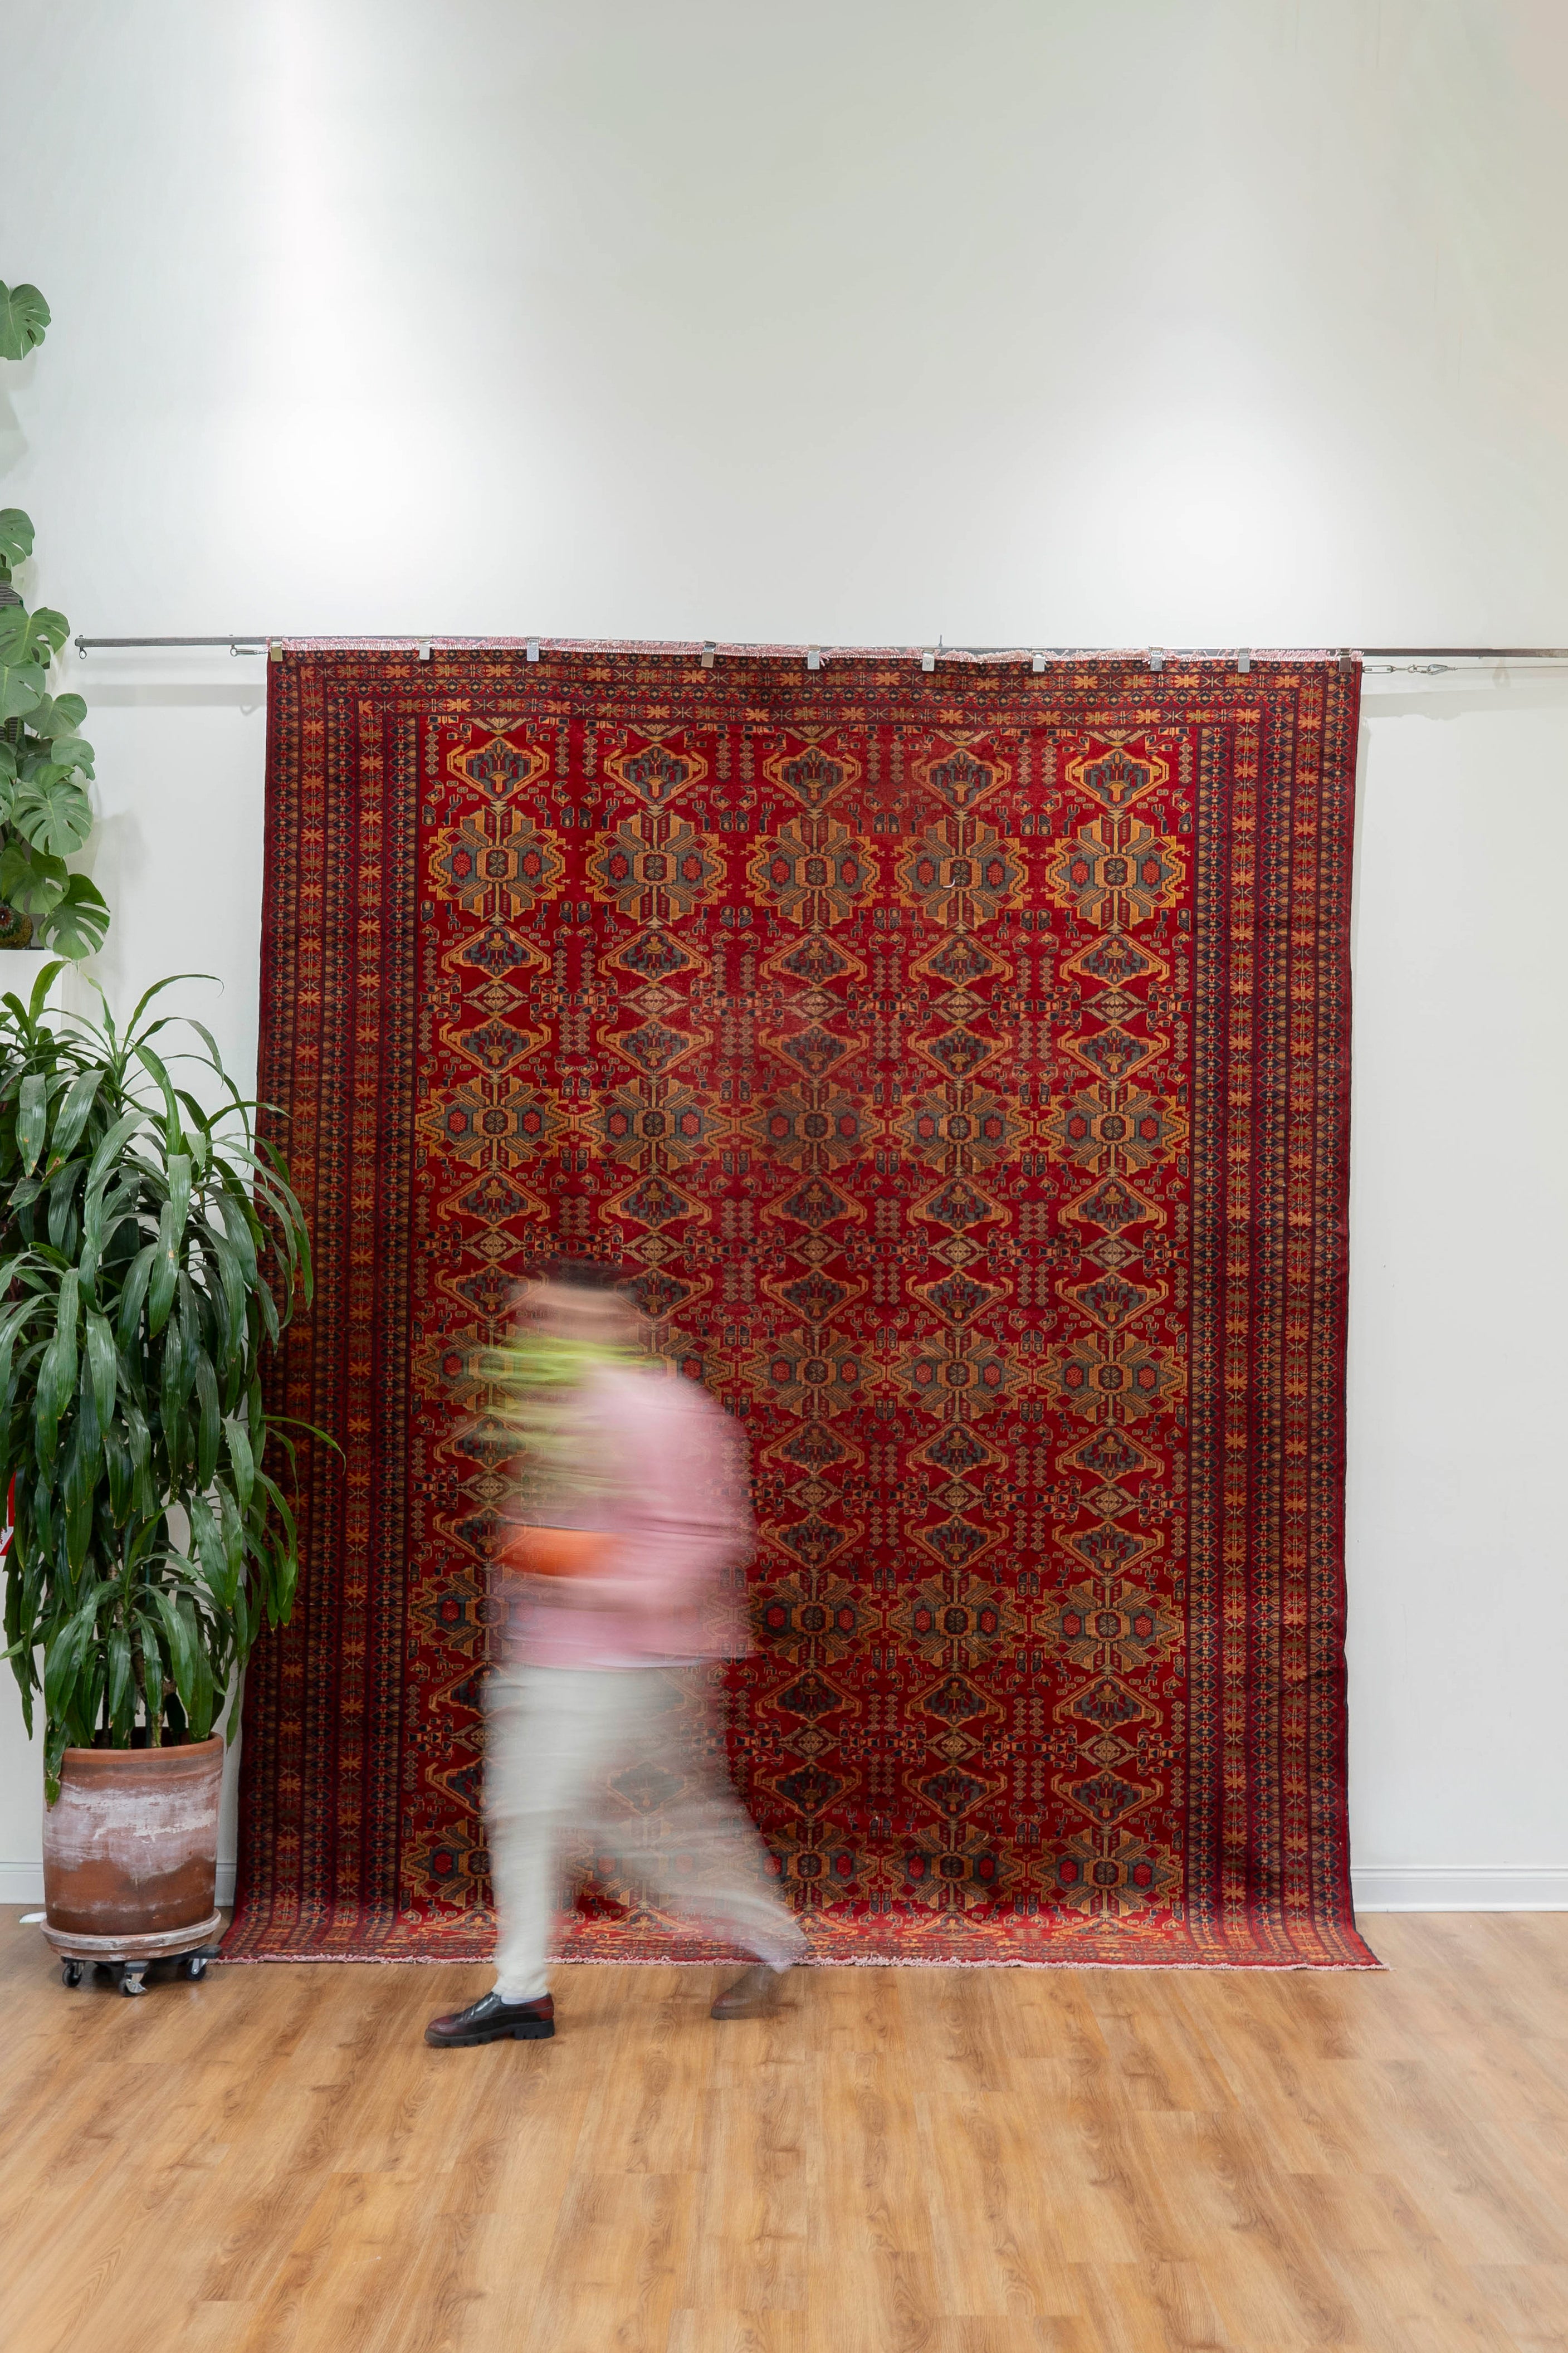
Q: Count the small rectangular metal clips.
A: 10